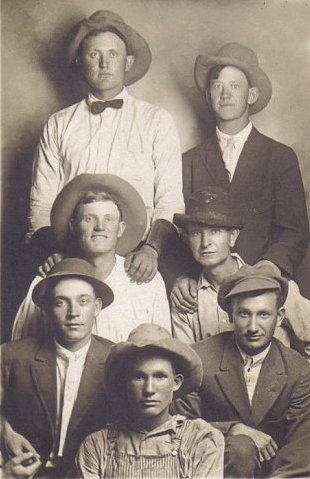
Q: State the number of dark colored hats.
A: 1